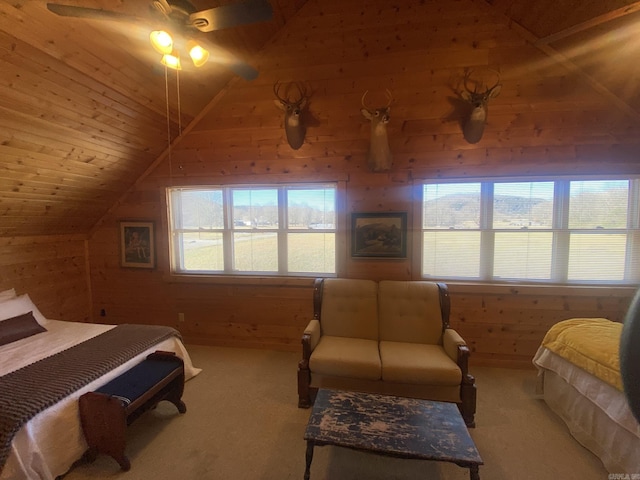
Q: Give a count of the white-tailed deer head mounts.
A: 3